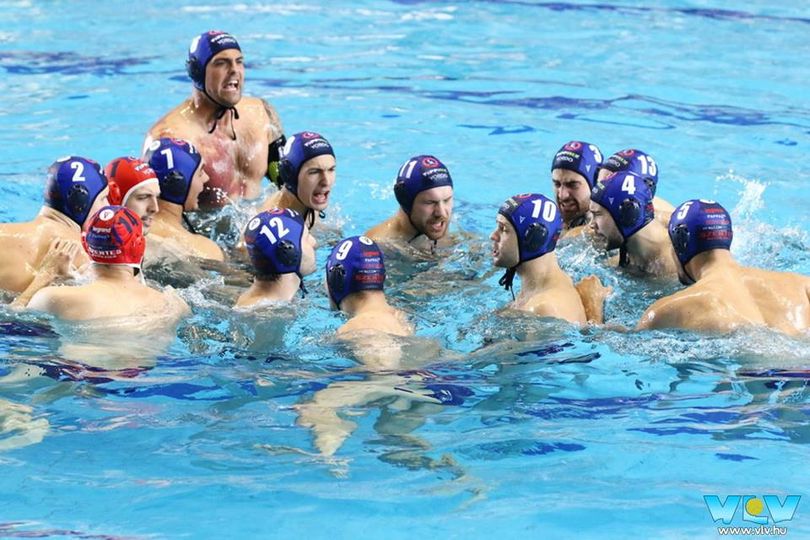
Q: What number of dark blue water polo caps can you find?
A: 12